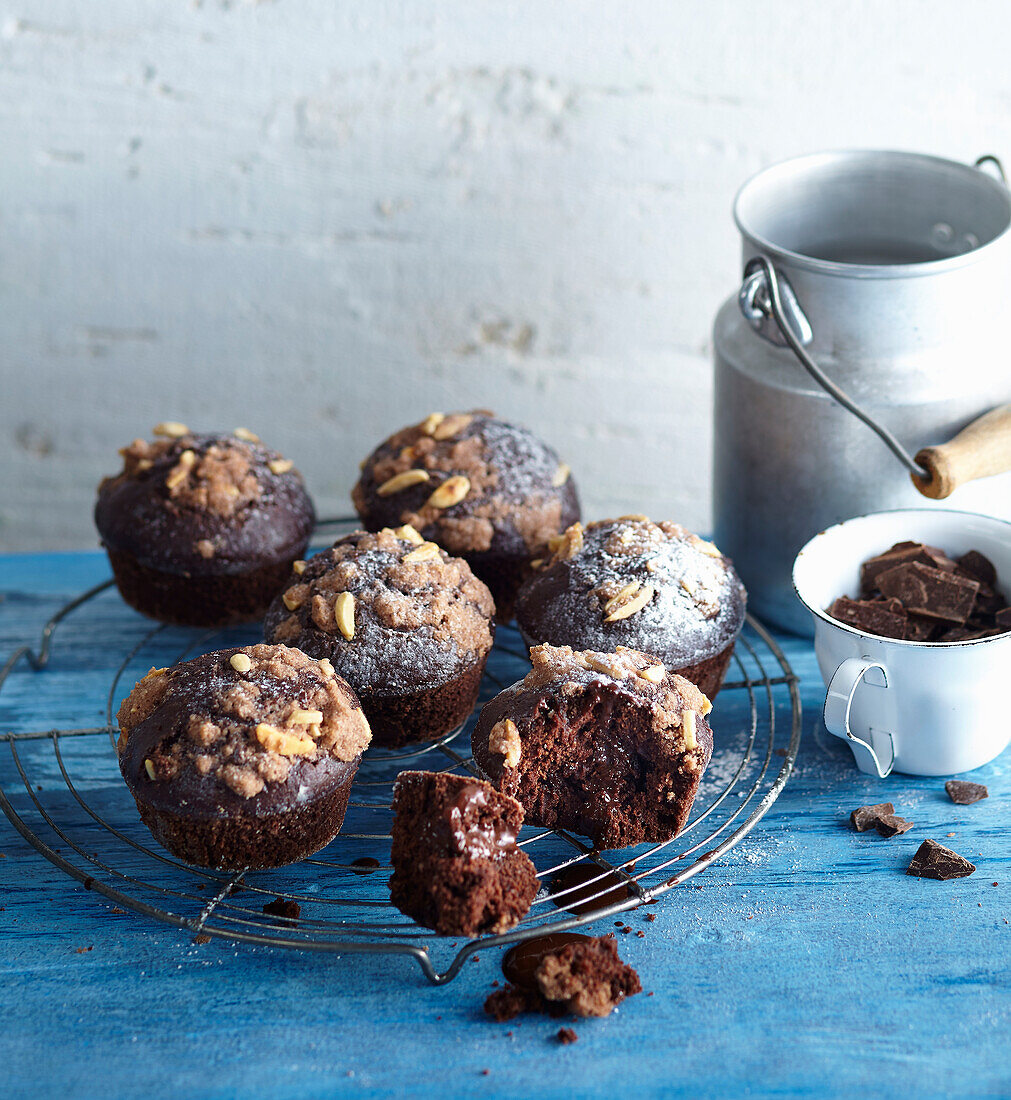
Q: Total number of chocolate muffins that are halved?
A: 1